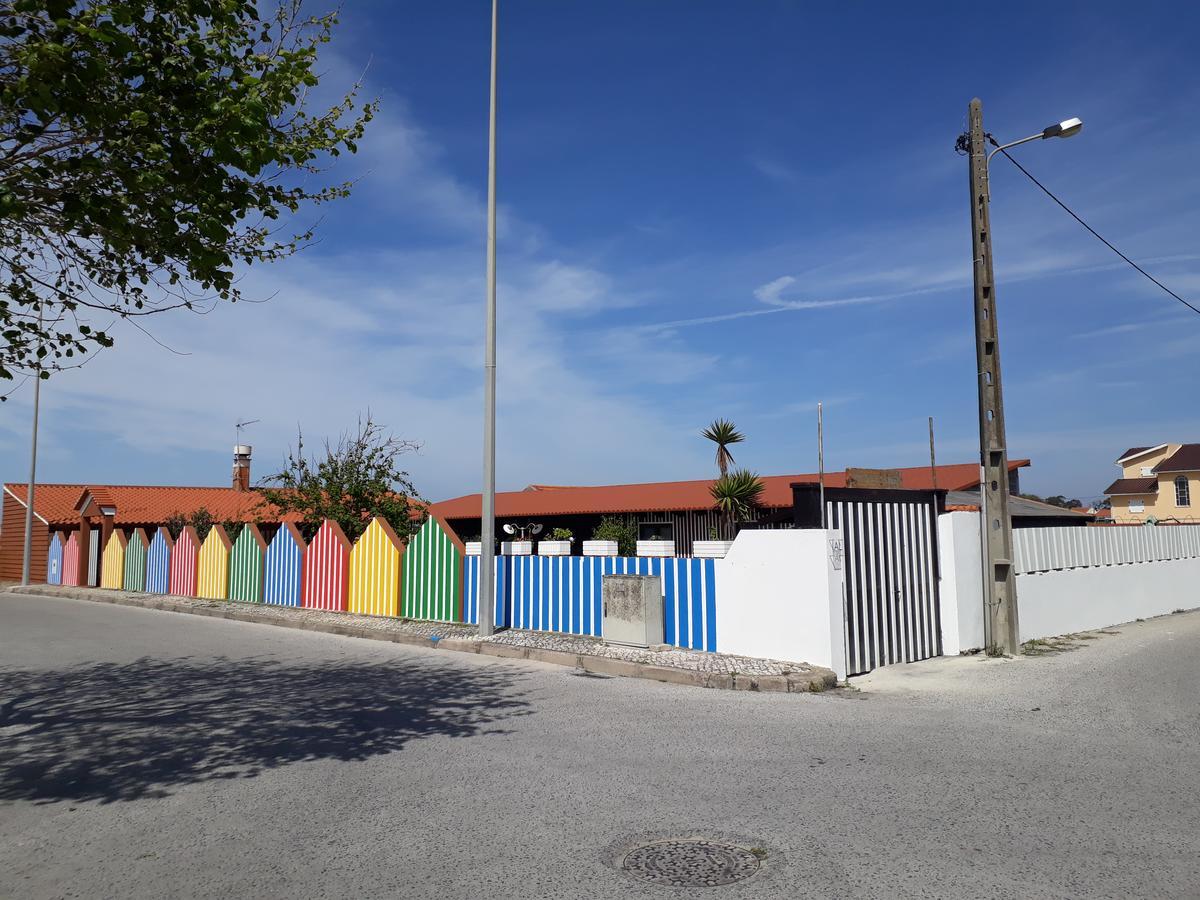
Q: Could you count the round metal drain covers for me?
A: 1